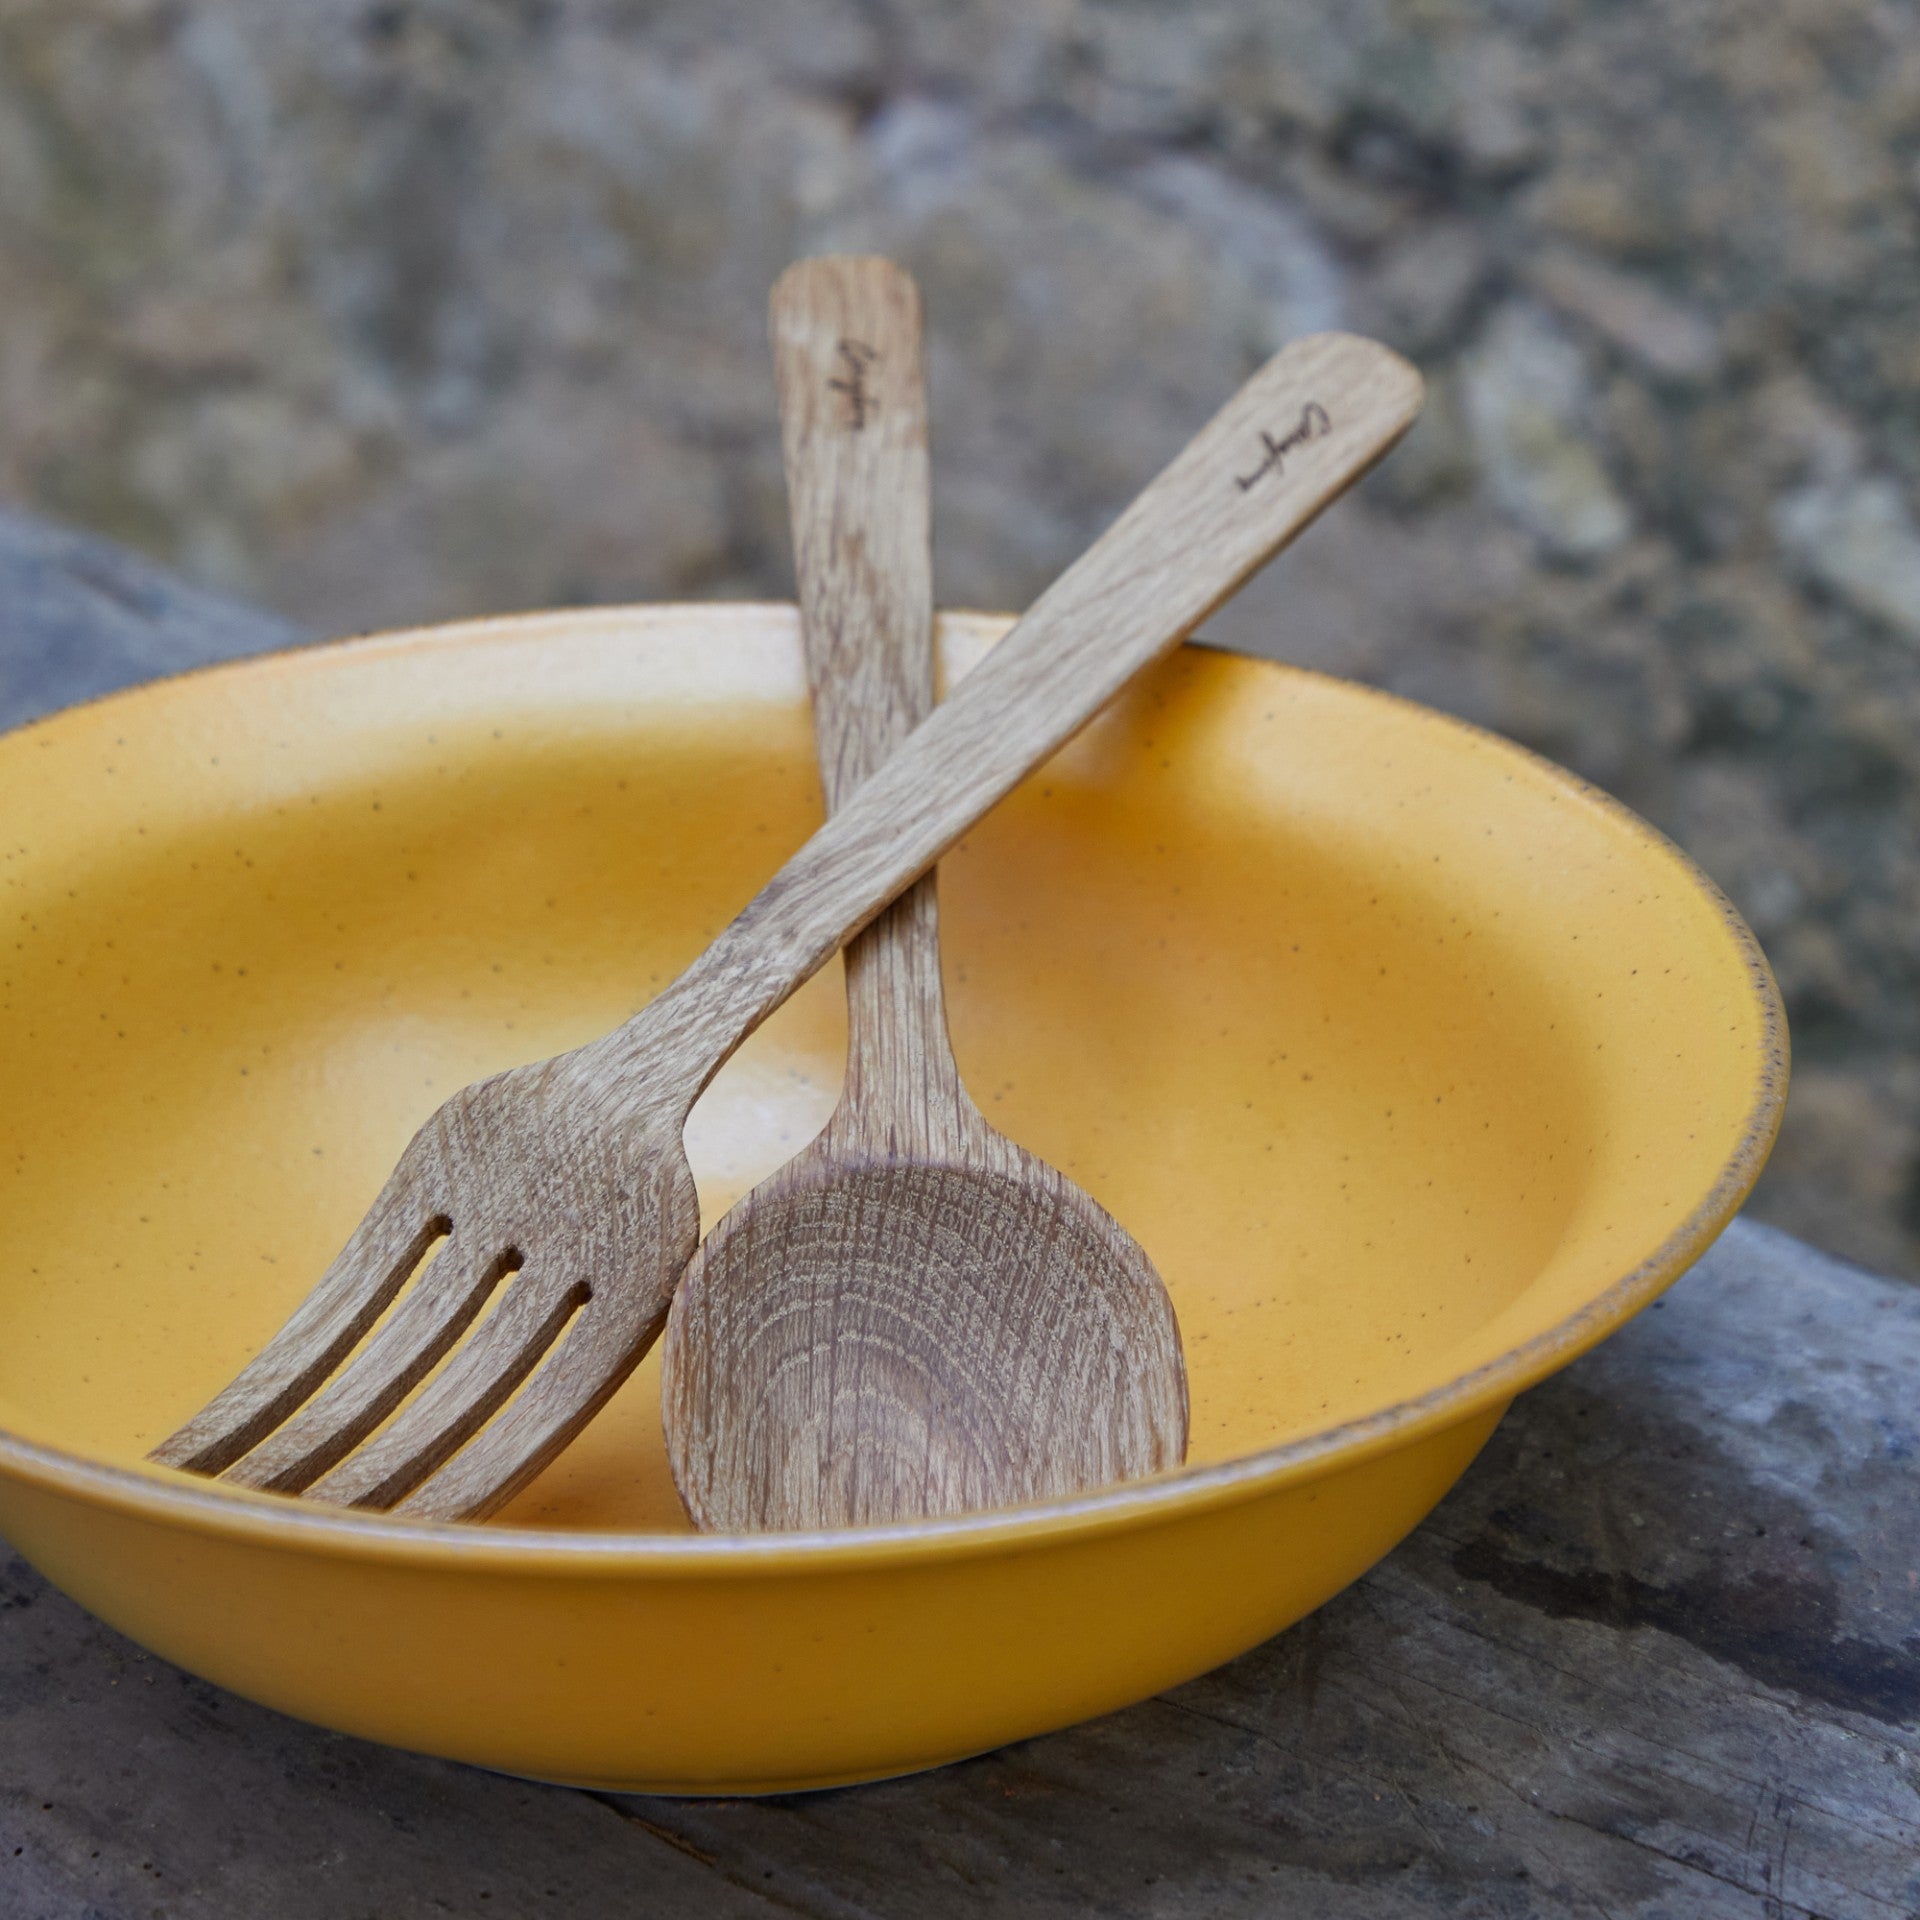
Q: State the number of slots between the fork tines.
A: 3